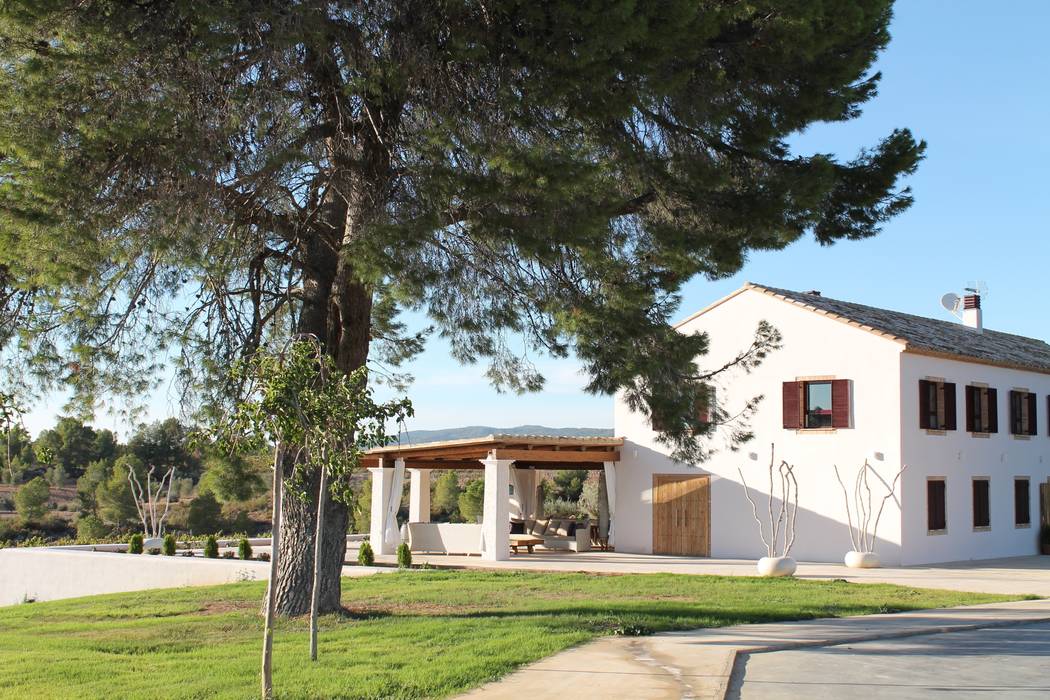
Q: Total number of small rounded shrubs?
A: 6